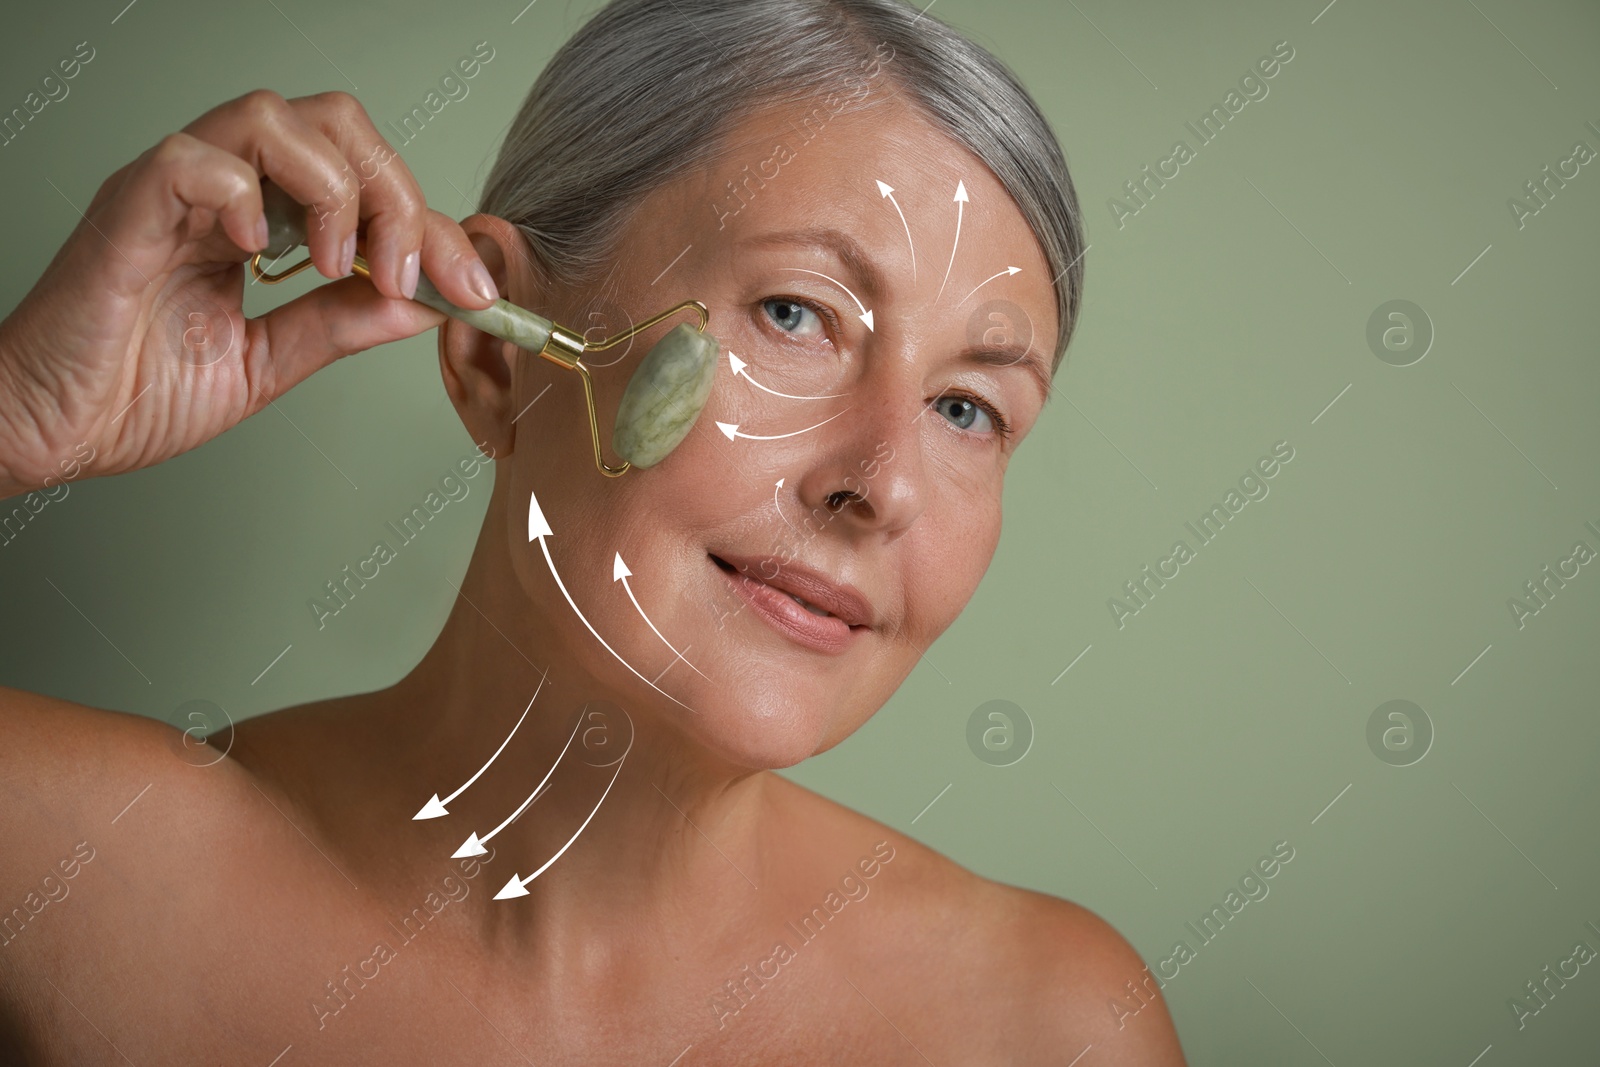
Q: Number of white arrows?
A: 12